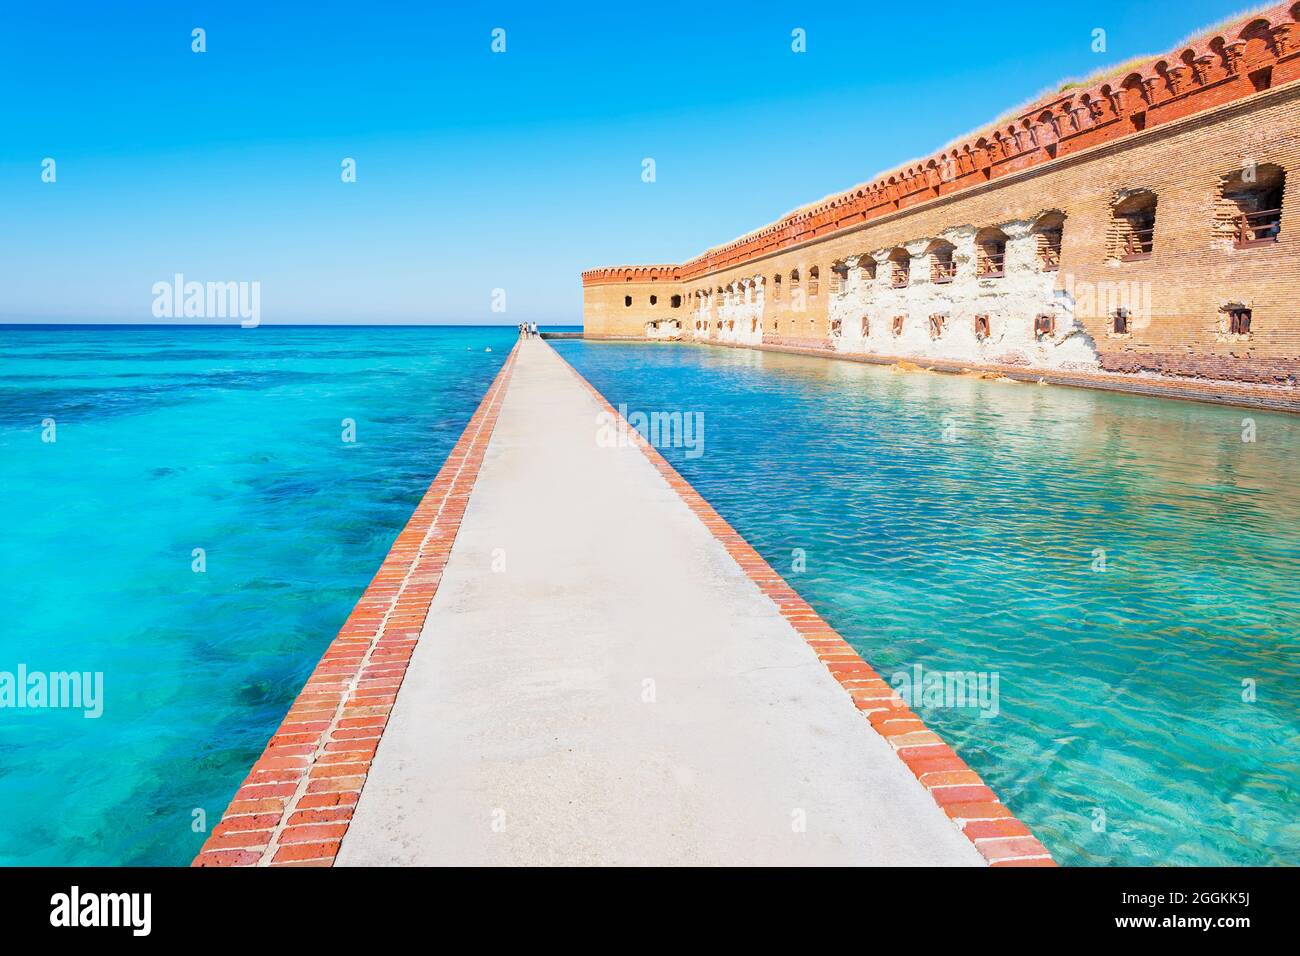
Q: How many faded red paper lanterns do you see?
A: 0